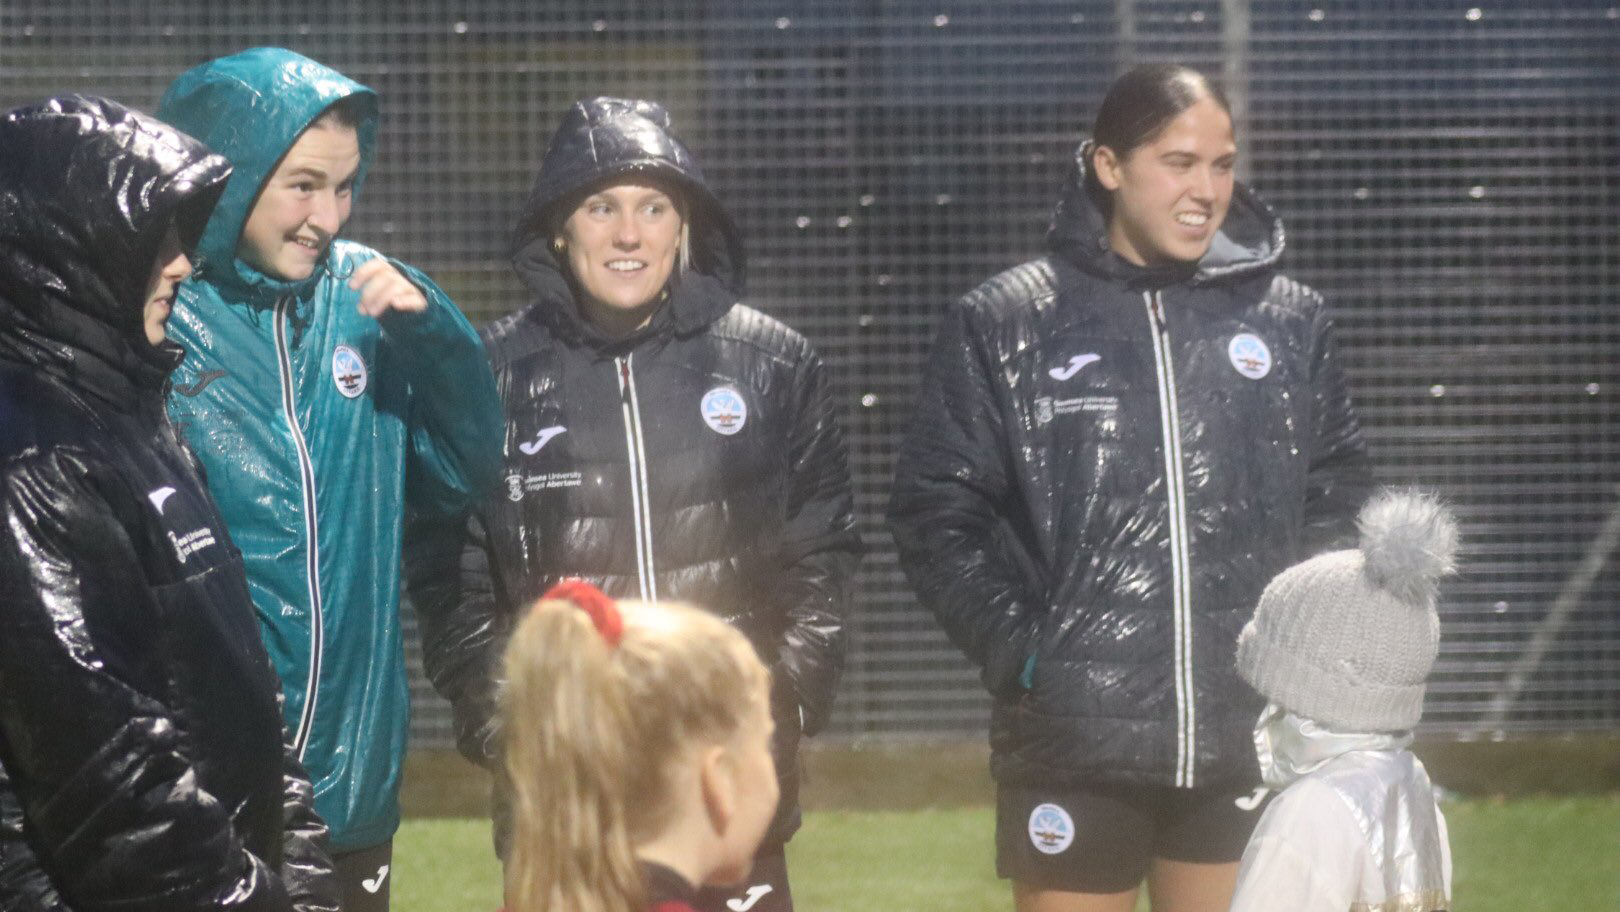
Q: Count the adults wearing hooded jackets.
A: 4